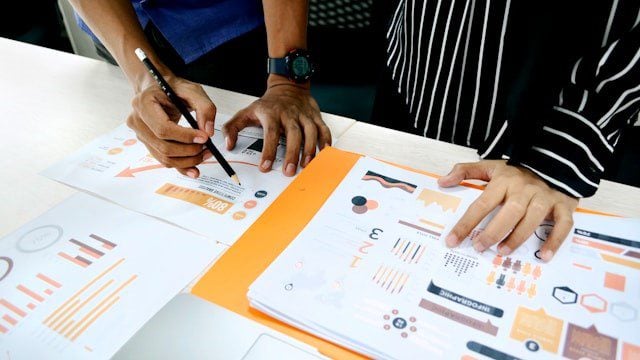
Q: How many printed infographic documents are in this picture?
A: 3